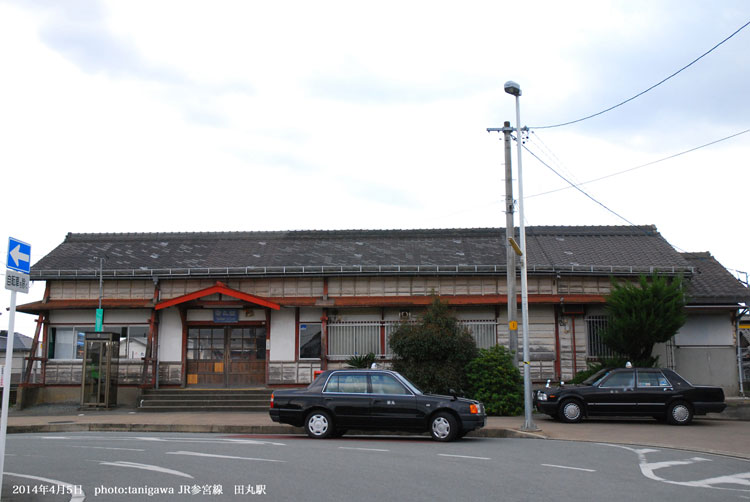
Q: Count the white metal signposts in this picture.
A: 1